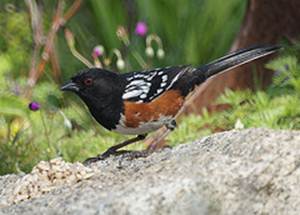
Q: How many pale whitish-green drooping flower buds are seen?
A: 3